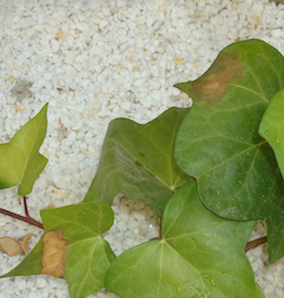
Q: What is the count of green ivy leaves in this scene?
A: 6